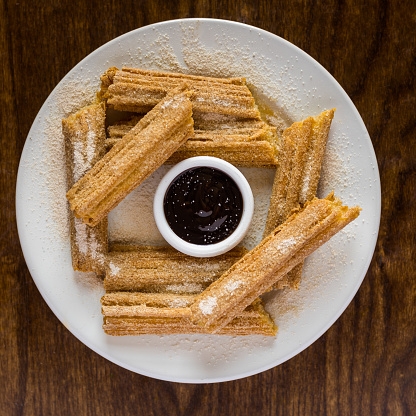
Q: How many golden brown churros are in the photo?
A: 8